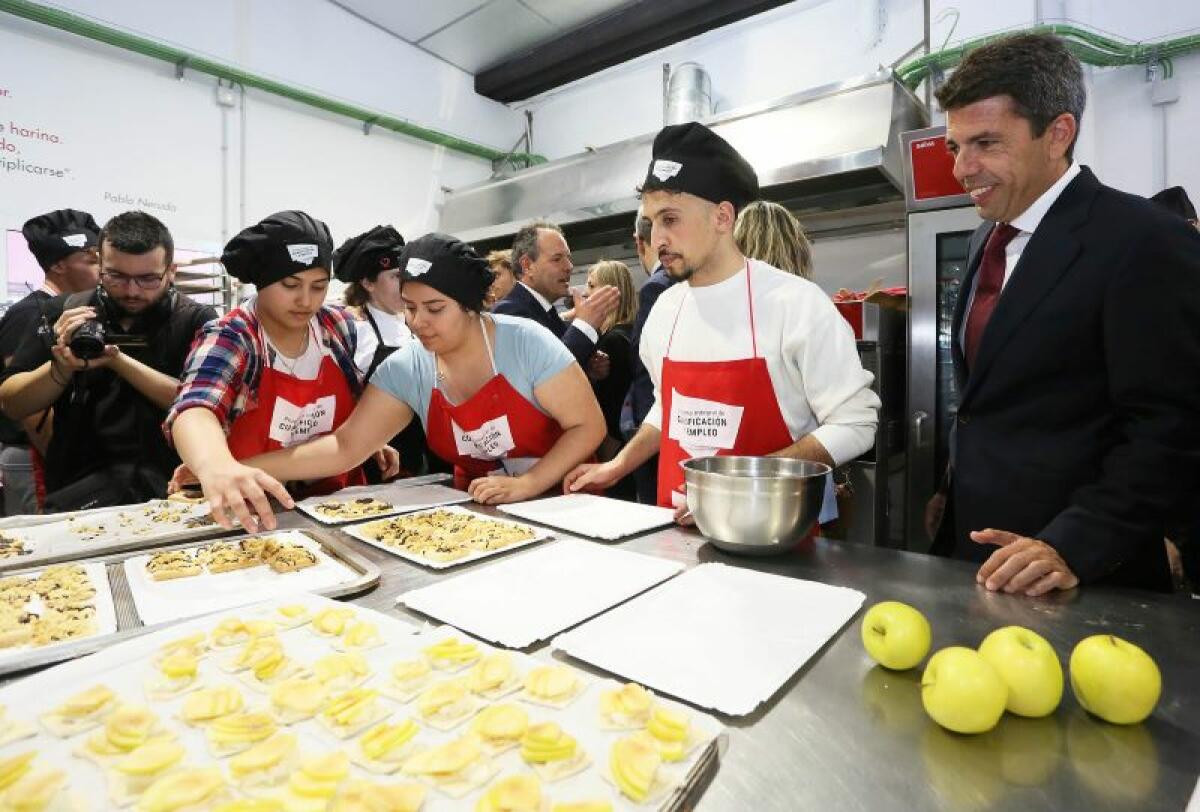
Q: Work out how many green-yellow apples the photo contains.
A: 4